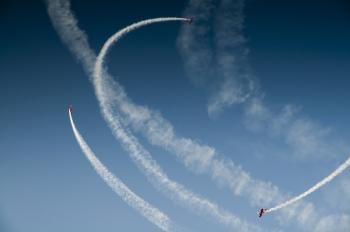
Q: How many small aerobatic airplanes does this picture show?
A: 3